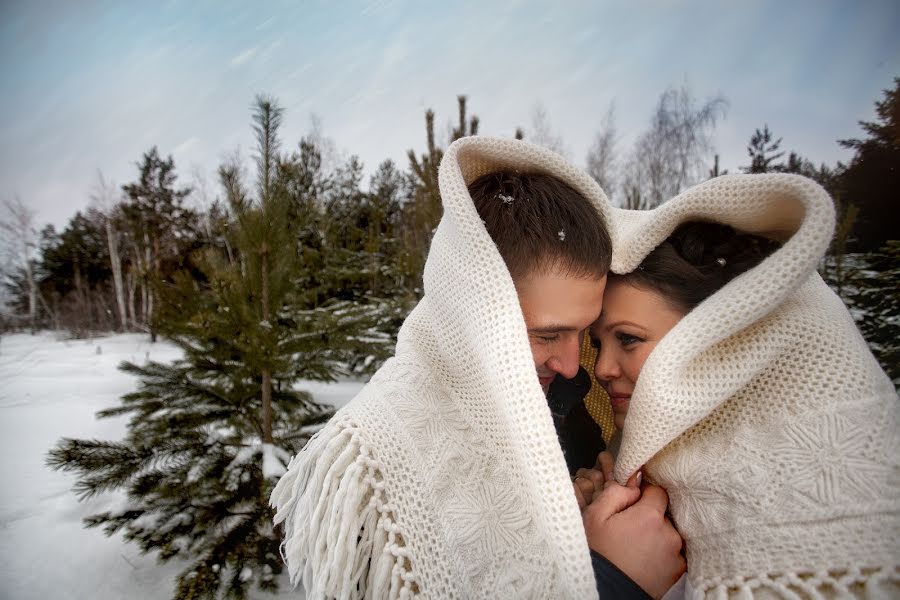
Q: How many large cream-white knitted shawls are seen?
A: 1